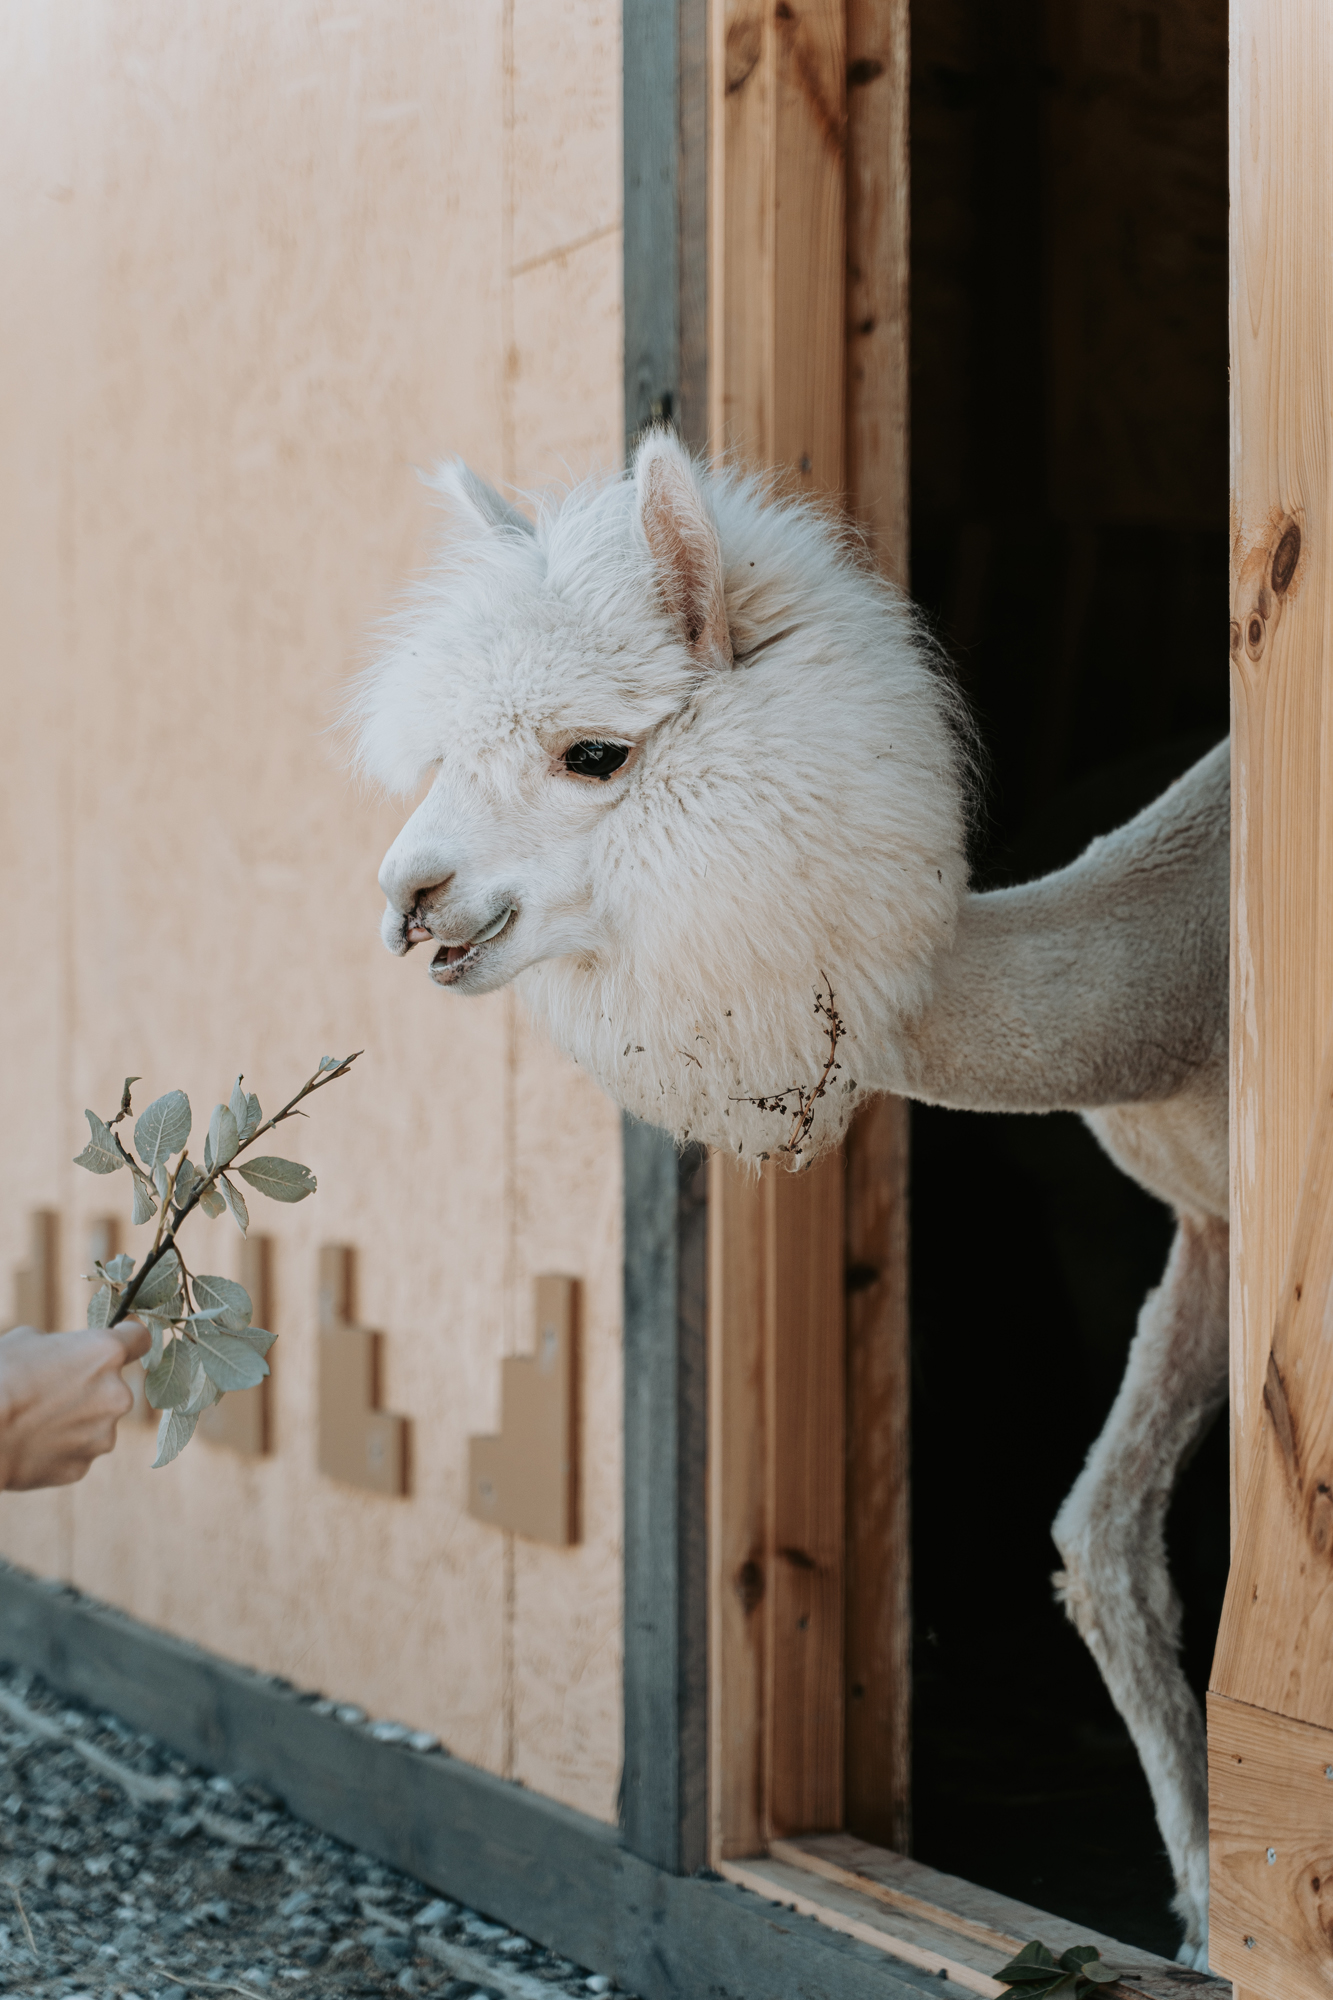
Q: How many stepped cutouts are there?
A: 5